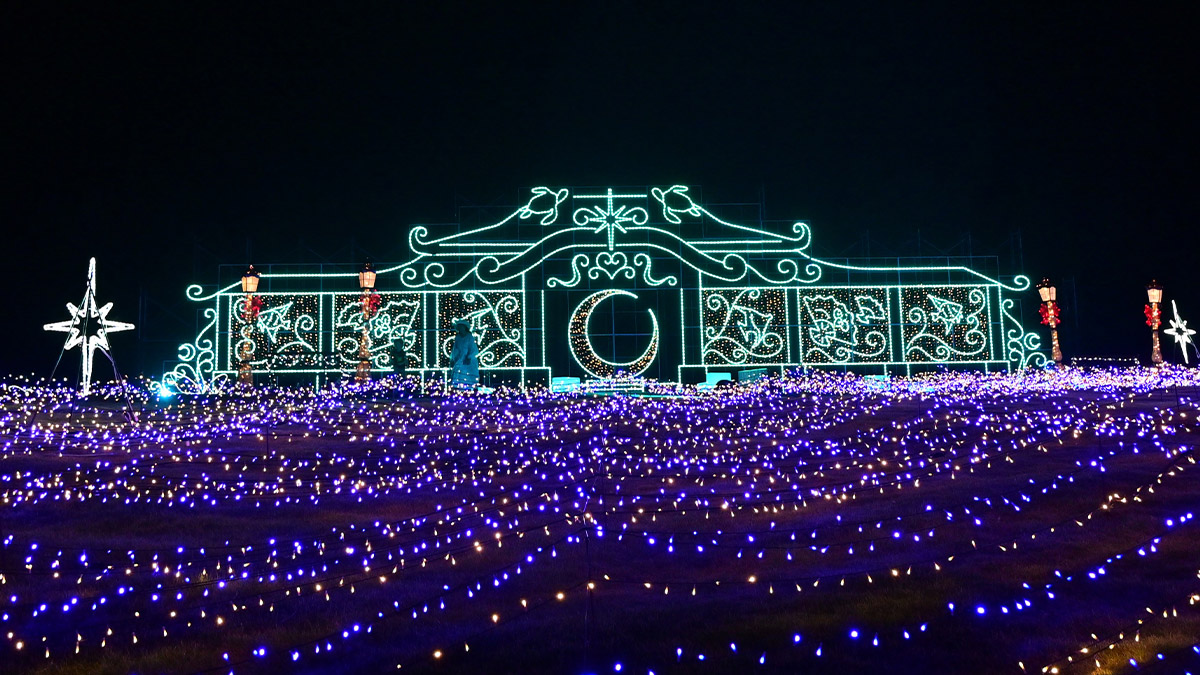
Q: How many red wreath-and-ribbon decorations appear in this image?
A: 4